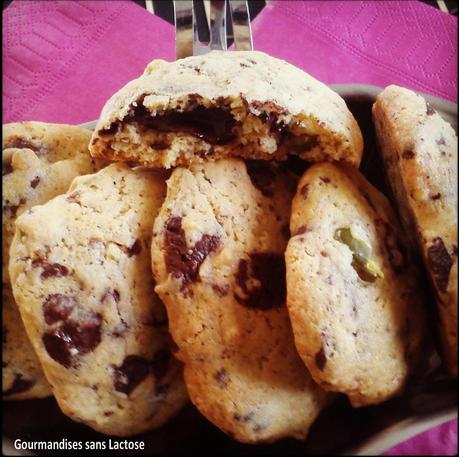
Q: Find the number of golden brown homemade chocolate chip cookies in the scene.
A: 6